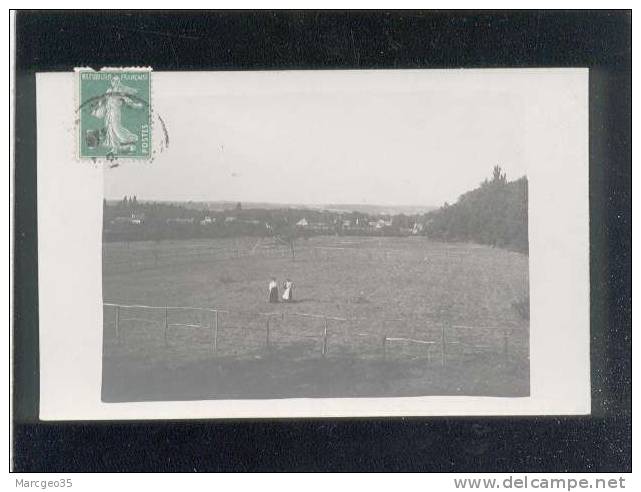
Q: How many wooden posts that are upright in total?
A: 8